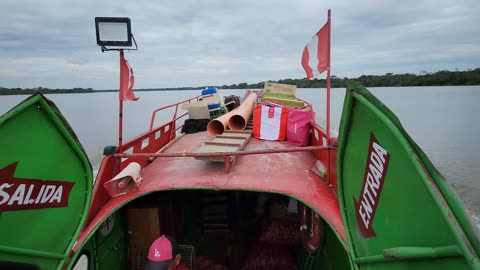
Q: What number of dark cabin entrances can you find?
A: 1